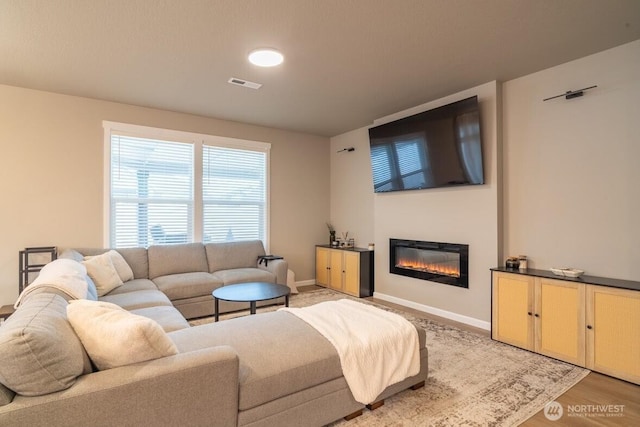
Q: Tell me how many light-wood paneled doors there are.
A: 6